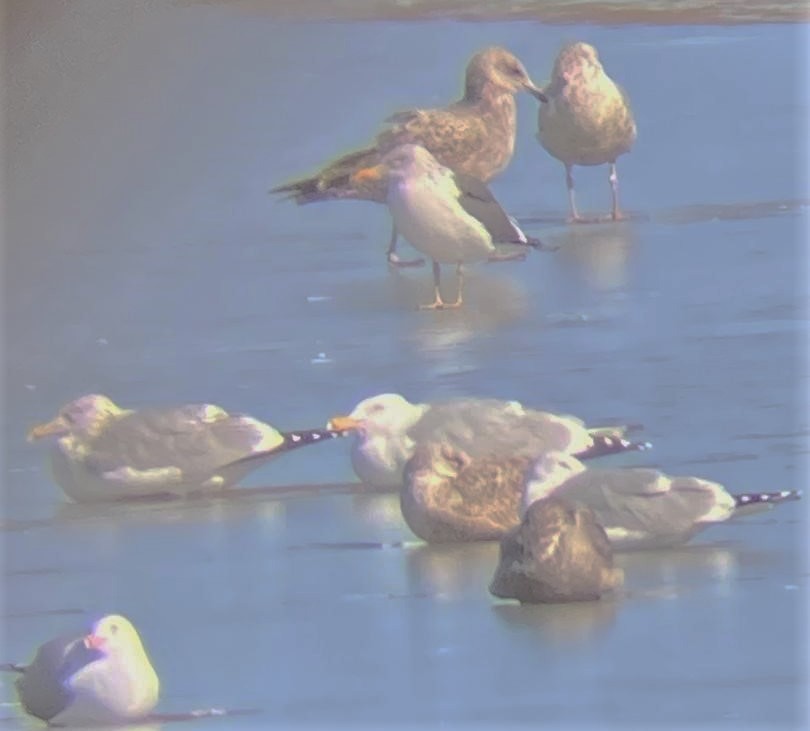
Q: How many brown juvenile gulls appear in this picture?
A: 4